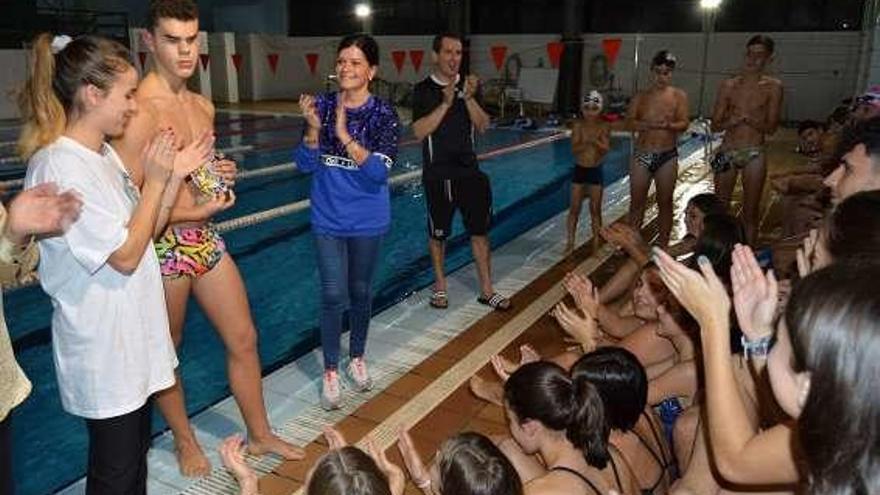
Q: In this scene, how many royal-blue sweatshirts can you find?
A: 1